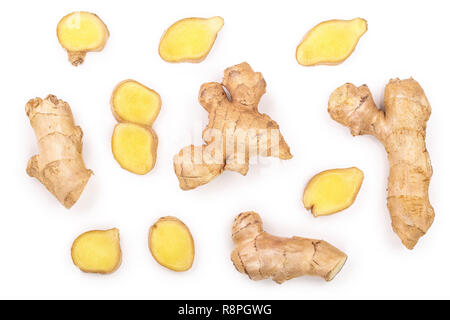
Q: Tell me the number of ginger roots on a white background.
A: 4